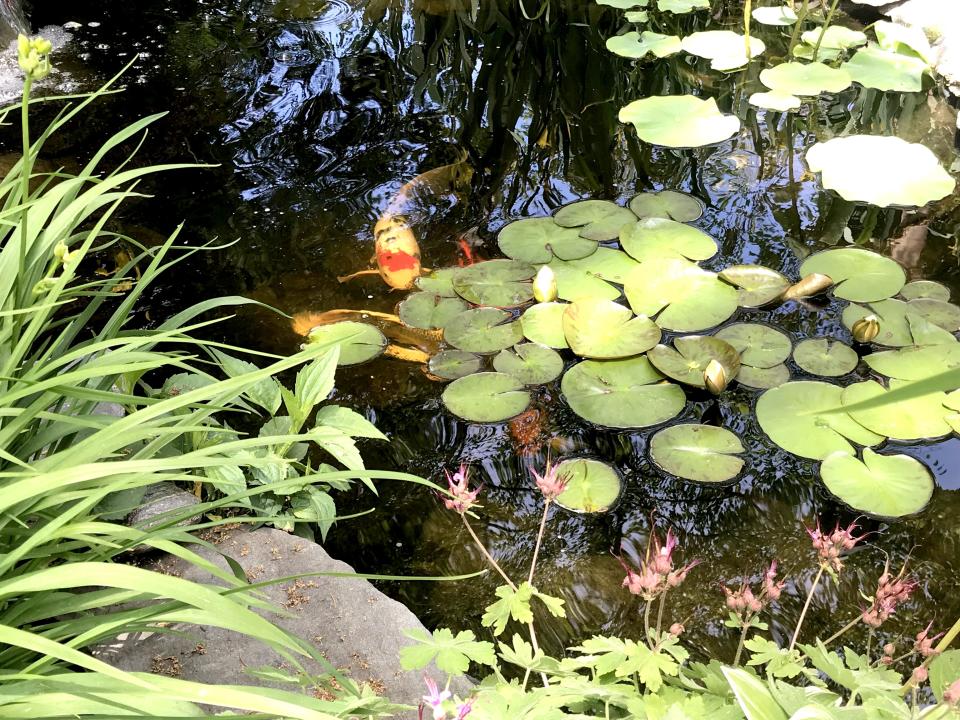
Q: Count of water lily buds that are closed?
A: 3